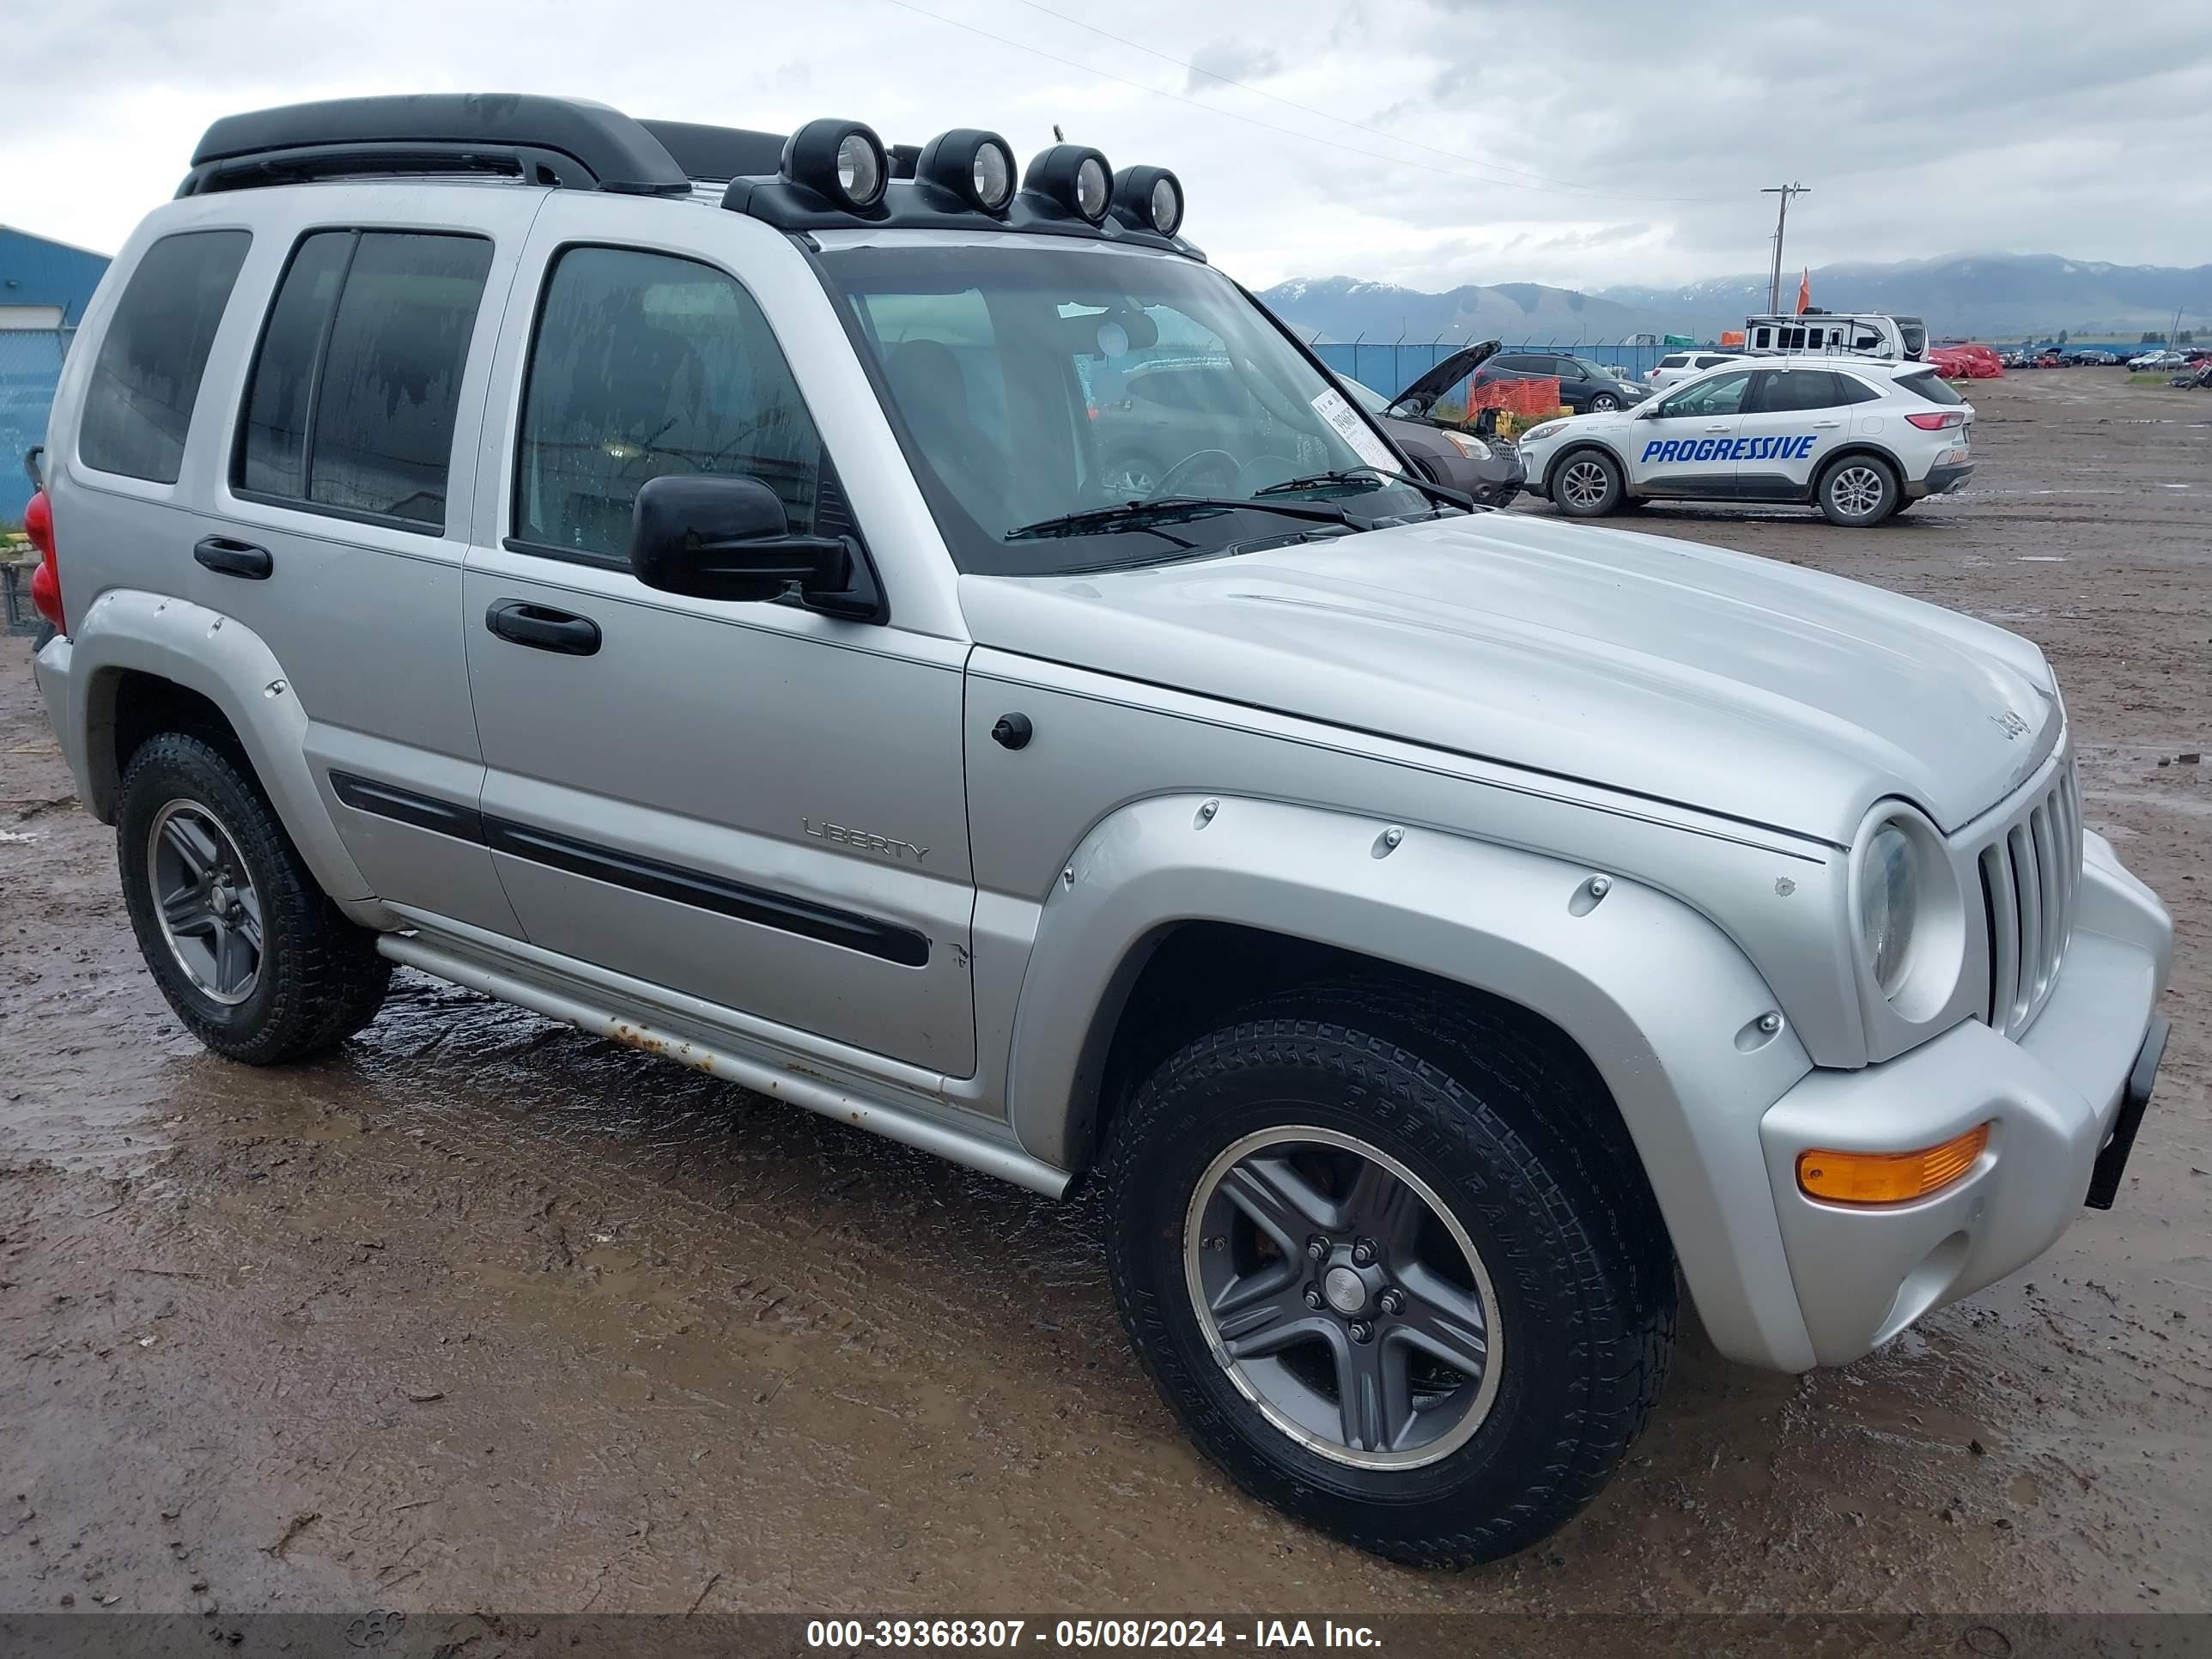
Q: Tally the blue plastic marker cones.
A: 0